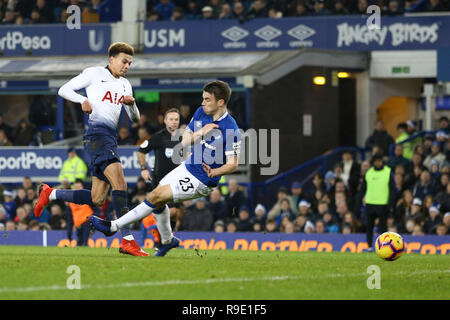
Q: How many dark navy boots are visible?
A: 2